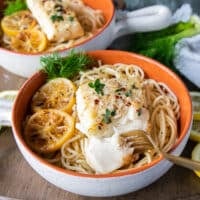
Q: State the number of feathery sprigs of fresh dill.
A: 2